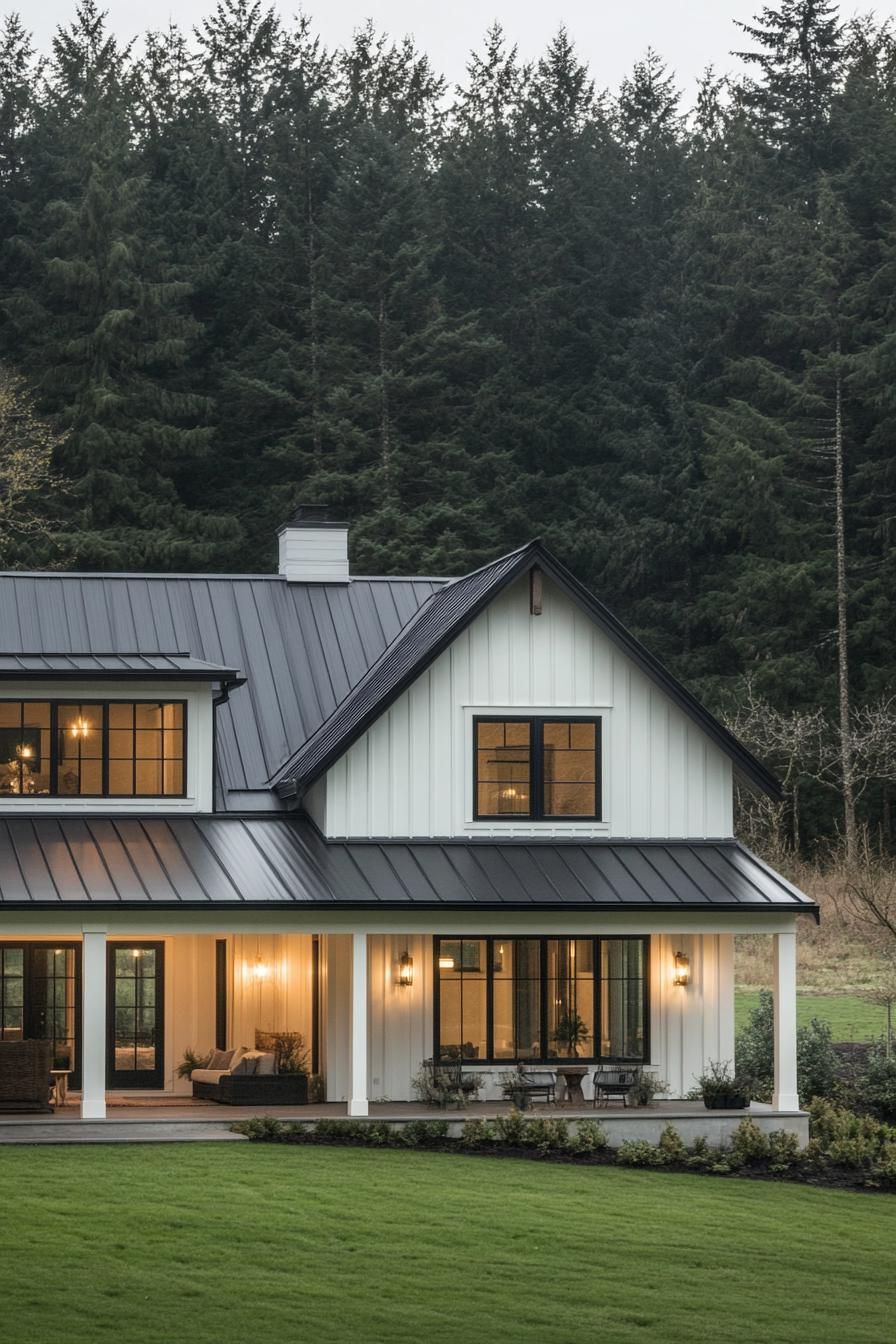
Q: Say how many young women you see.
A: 0